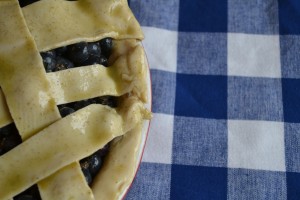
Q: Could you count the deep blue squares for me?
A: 6